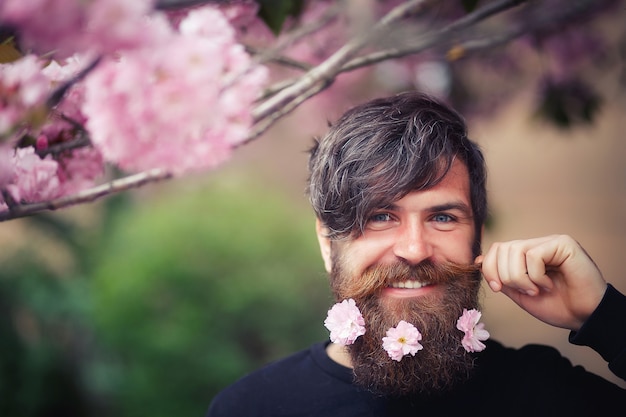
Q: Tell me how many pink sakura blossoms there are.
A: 3